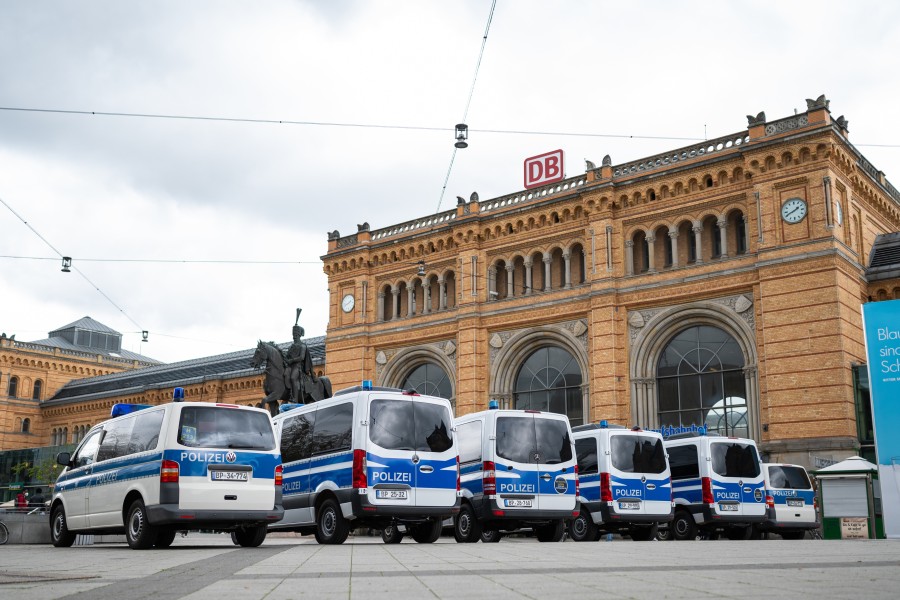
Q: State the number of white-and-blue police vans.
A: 6